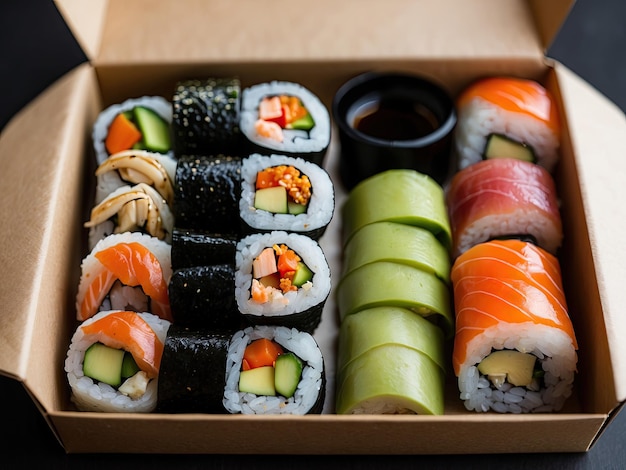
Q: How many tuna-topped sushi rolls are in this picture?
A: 1